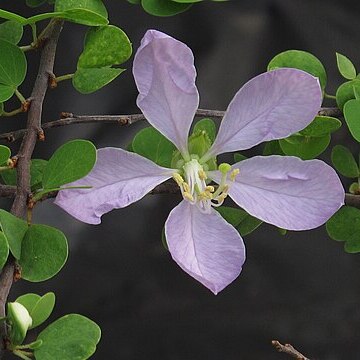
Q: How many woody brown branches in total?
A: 4